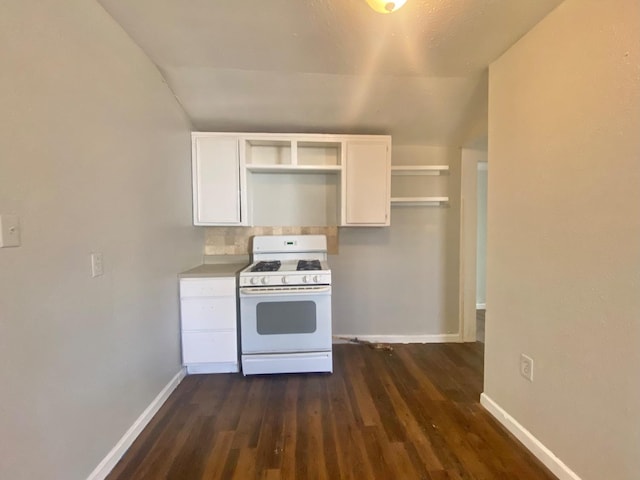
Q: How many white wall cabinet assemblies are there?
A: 1